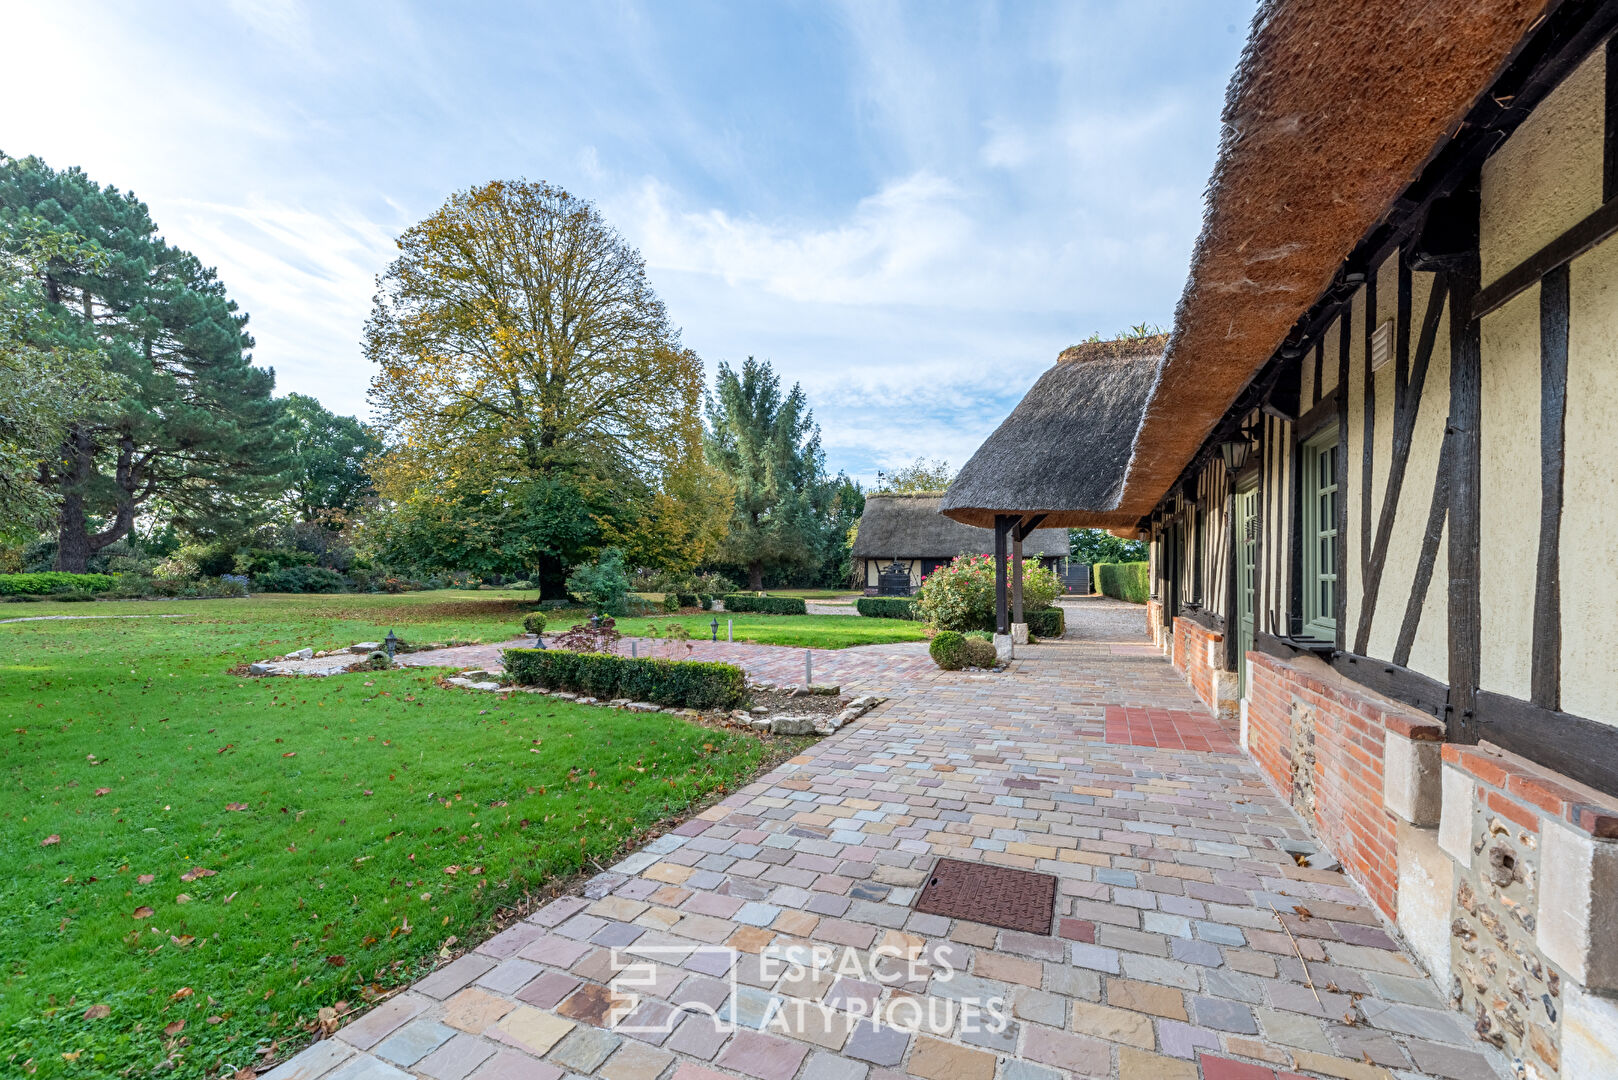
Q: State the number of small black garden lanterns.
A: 4